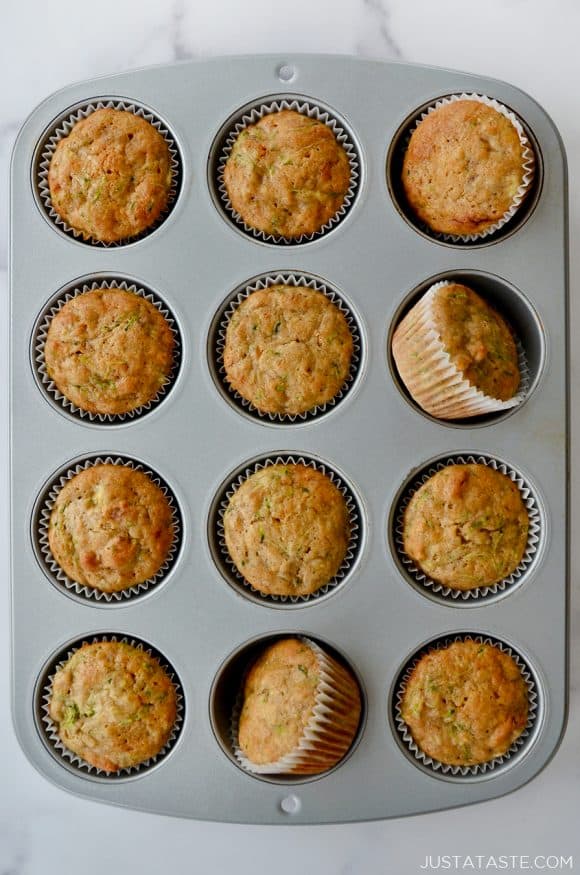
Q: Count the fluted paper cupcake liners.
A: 12